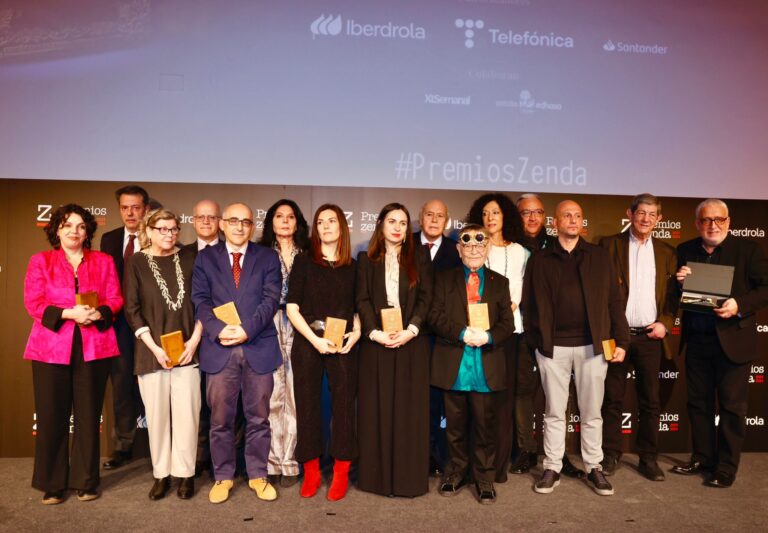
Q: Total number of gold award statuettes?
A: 7